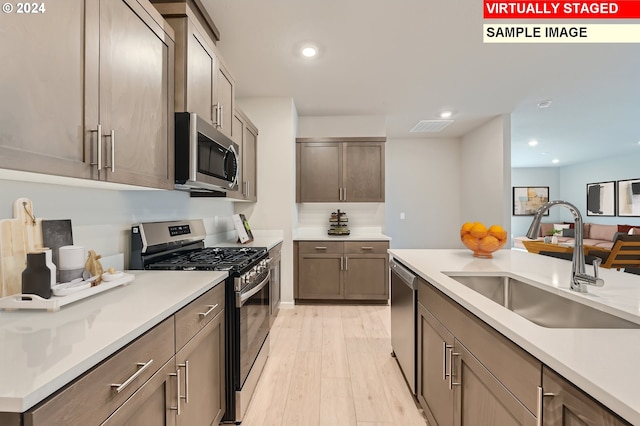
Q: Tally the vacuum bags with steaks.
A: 0